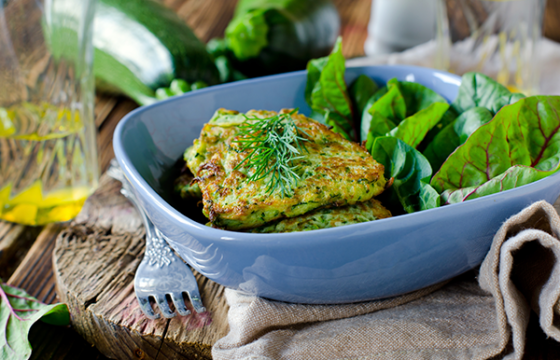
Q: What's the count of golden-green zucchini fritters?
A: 2